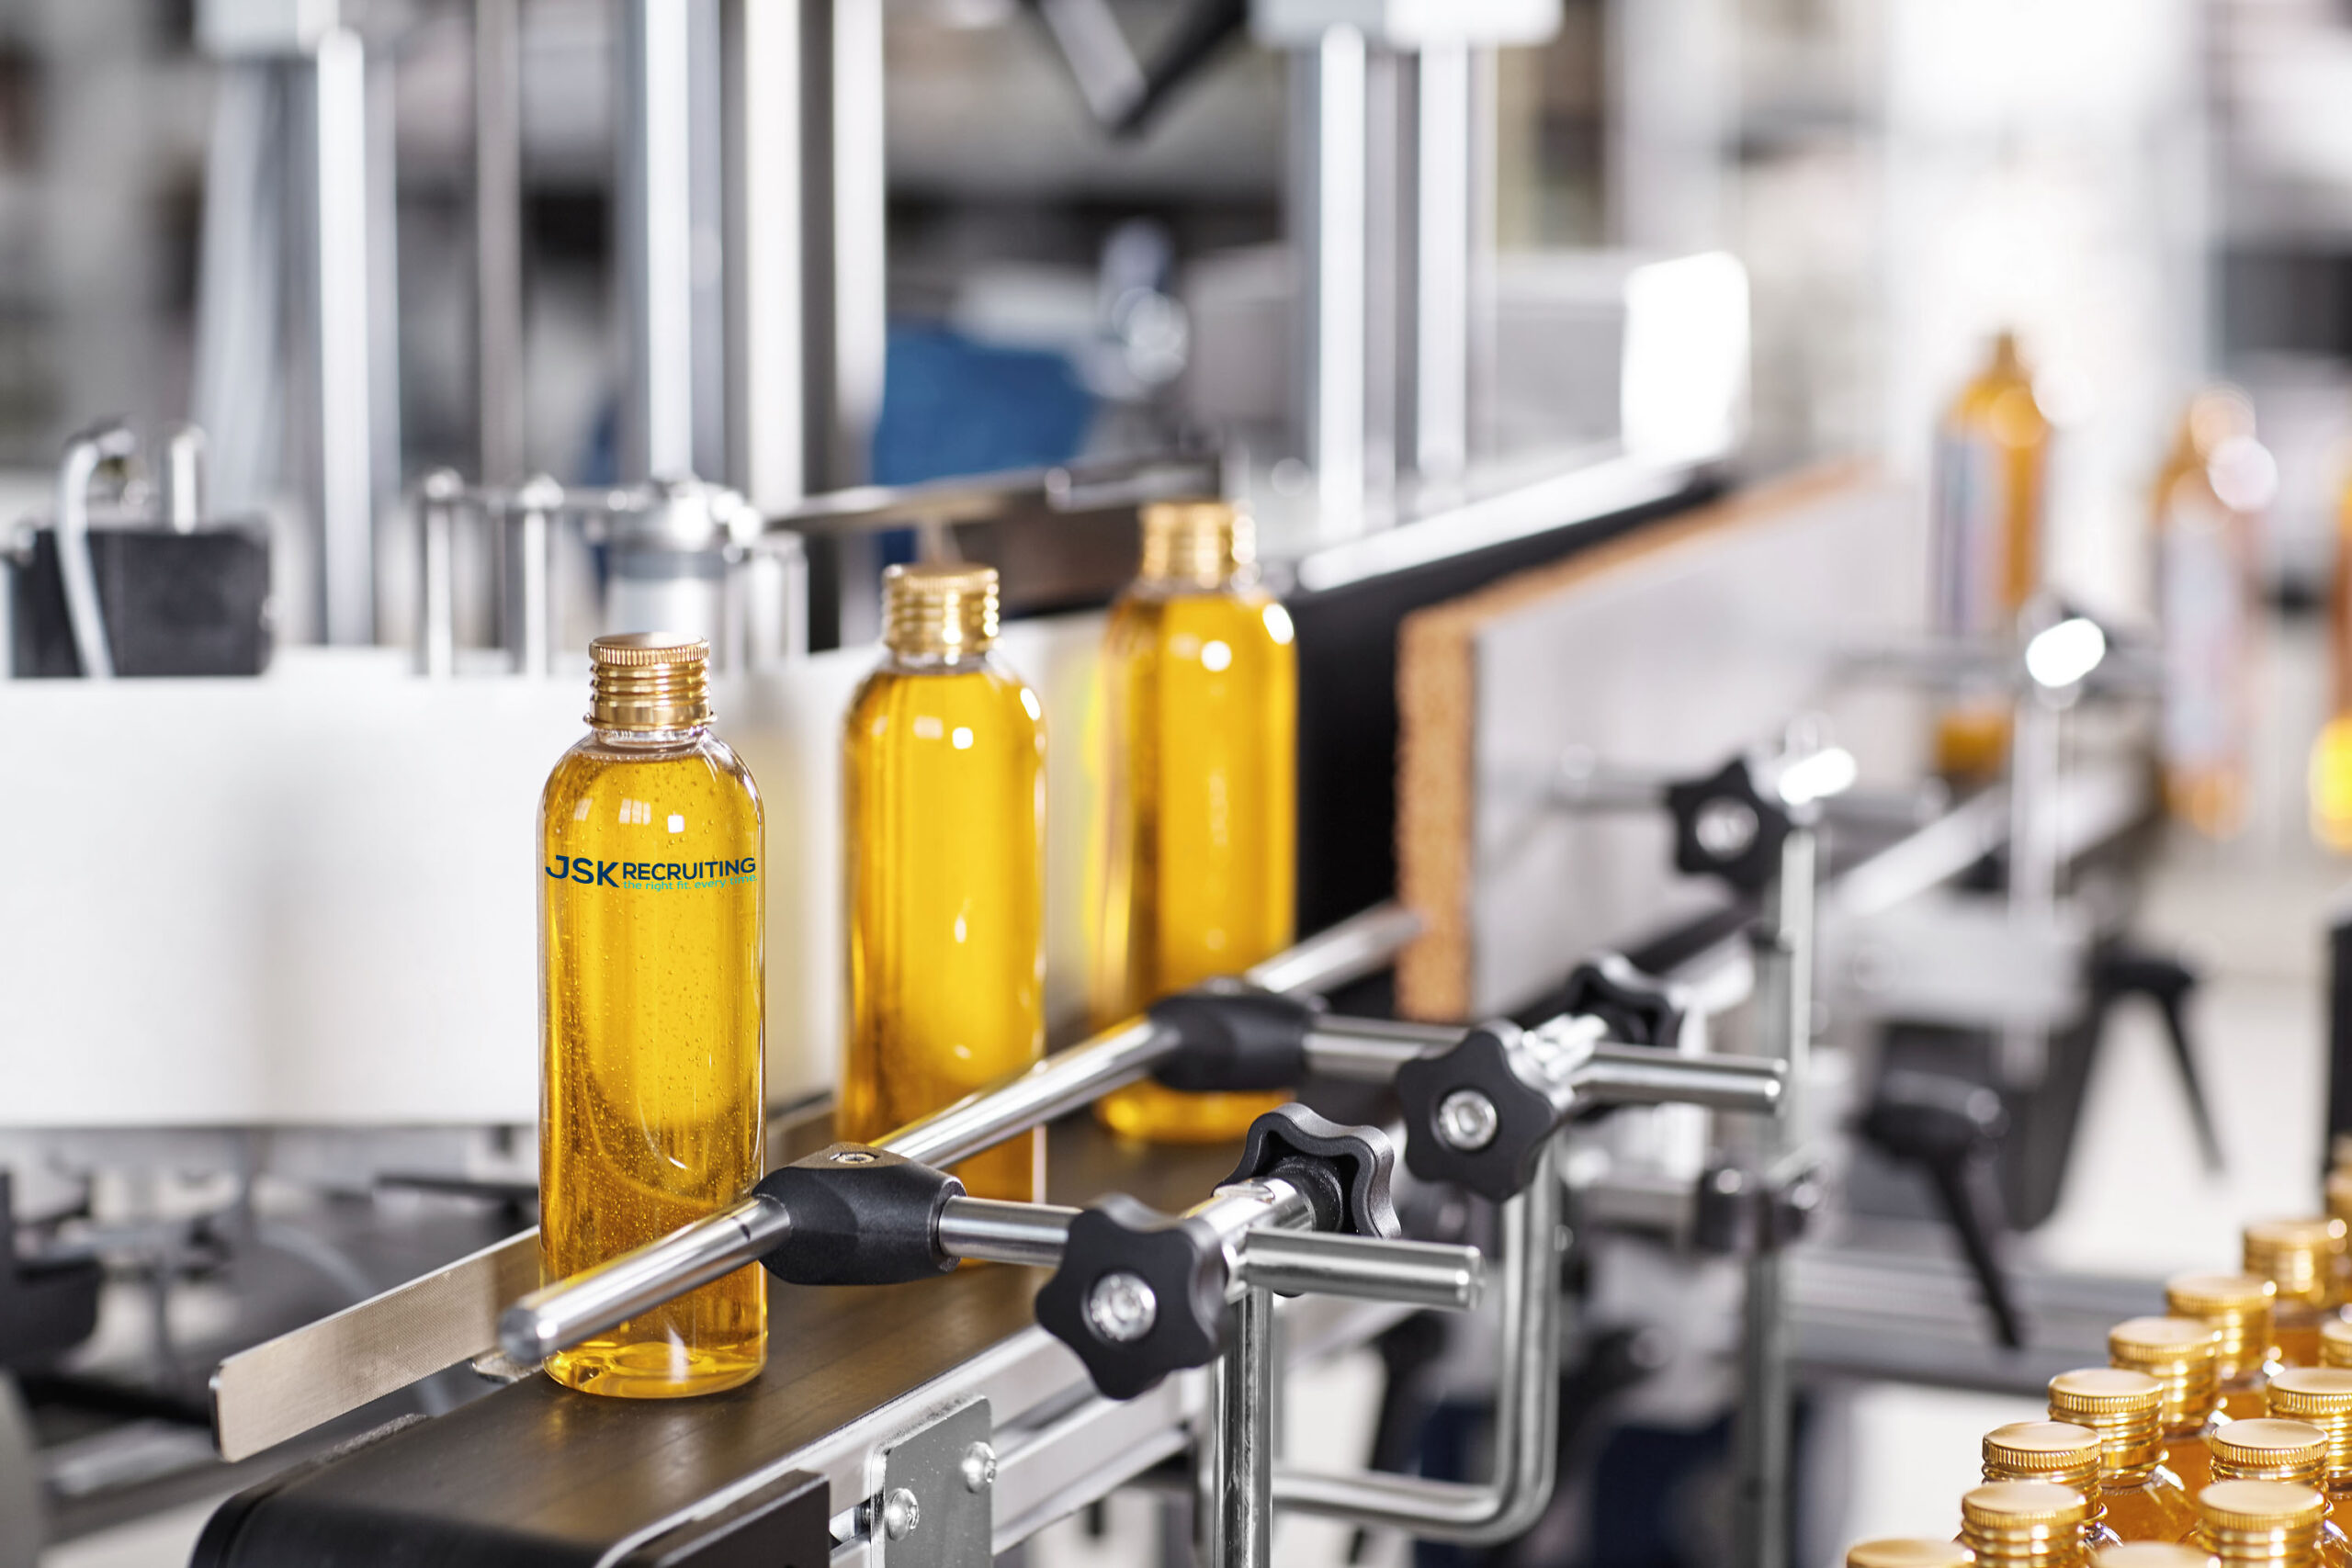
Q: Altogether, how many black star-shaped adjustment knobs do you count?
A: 5